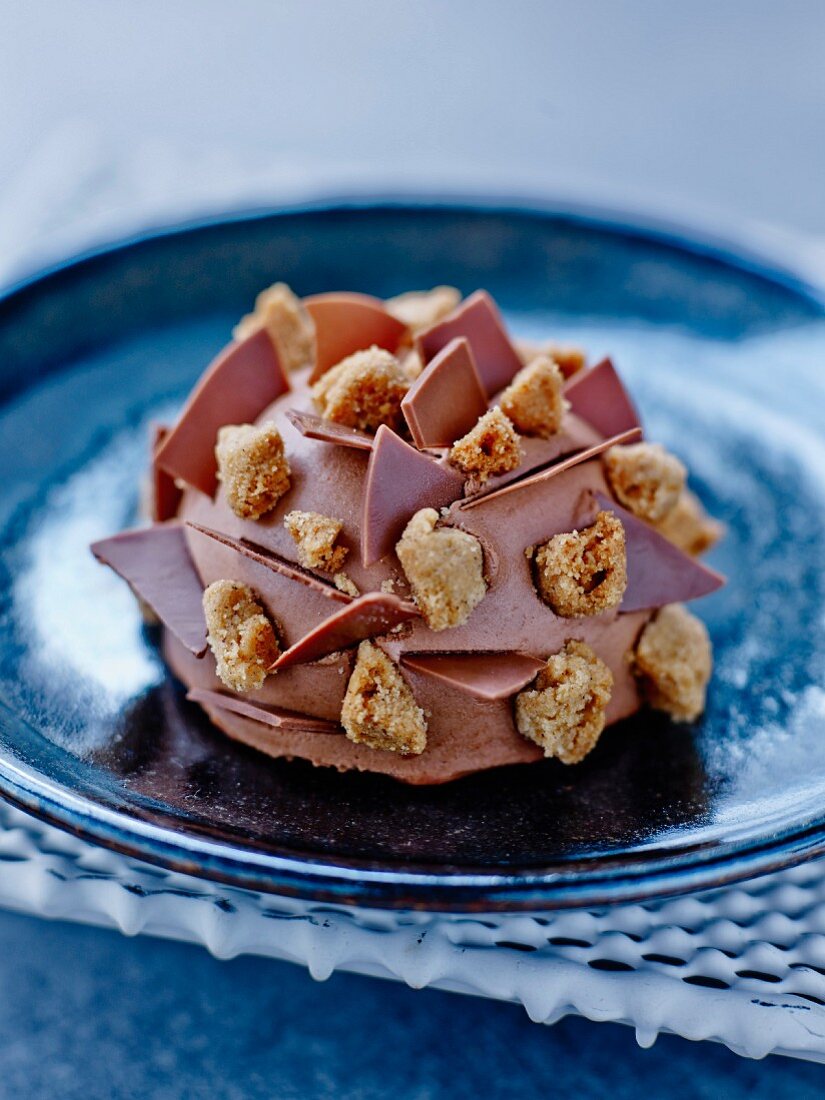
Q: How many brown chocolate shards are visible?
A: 15